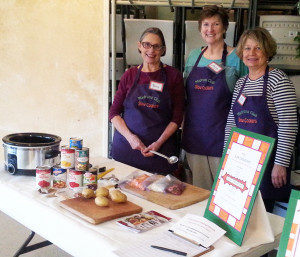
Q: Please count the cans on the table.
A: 7